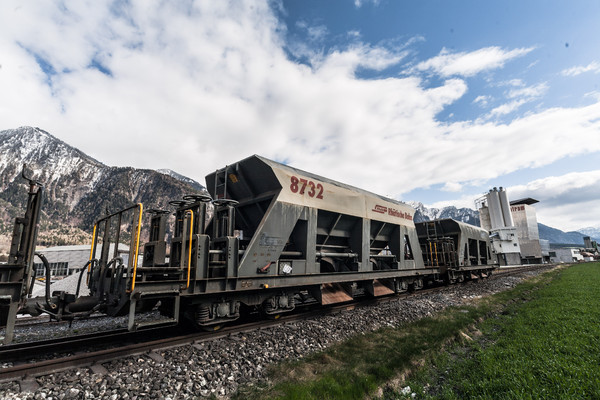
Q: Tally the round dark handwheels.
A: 4